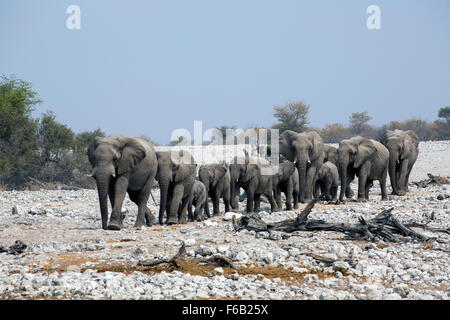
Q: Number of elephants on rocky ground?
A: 11